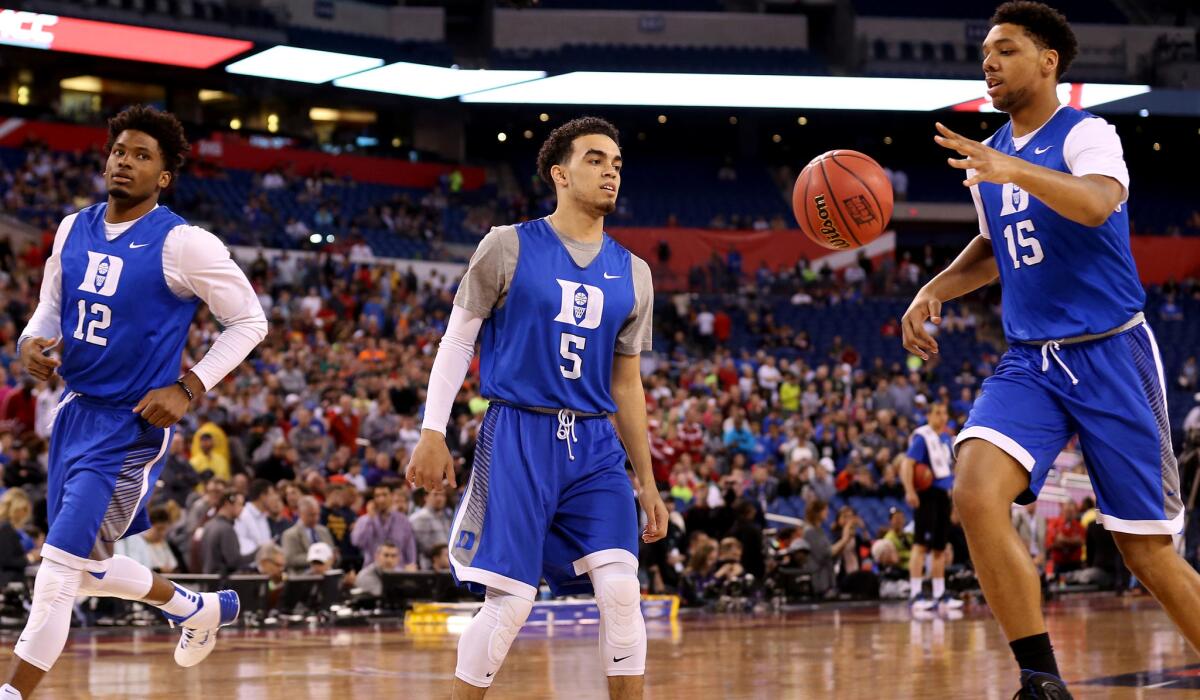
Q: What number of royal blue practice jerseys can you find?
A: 3